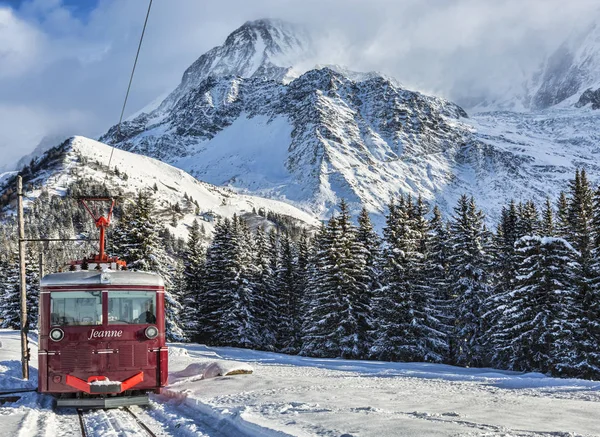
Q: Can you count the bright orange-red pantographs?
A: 1